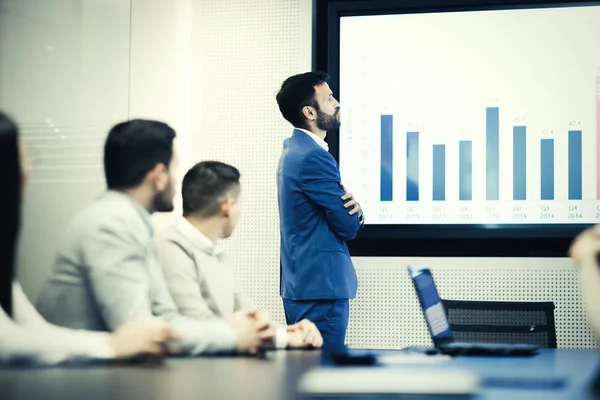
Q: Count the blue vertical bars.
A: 8